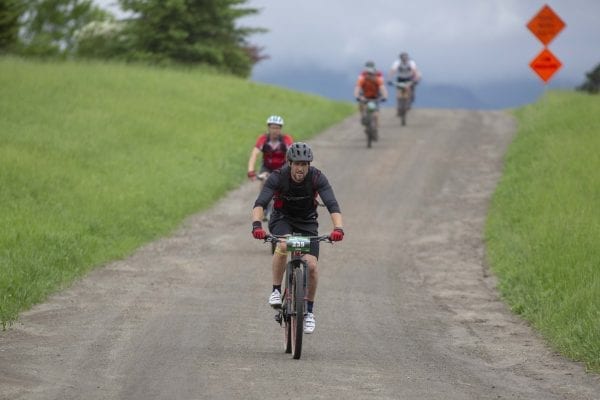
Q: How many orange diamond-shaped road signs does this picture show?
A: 2